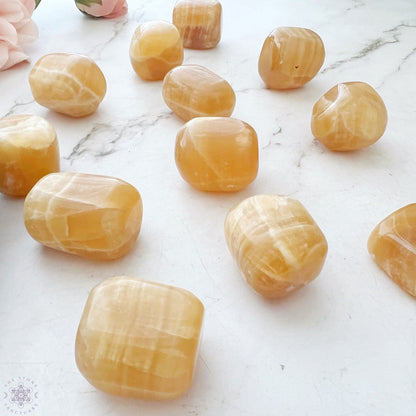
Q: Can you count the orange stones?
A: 12